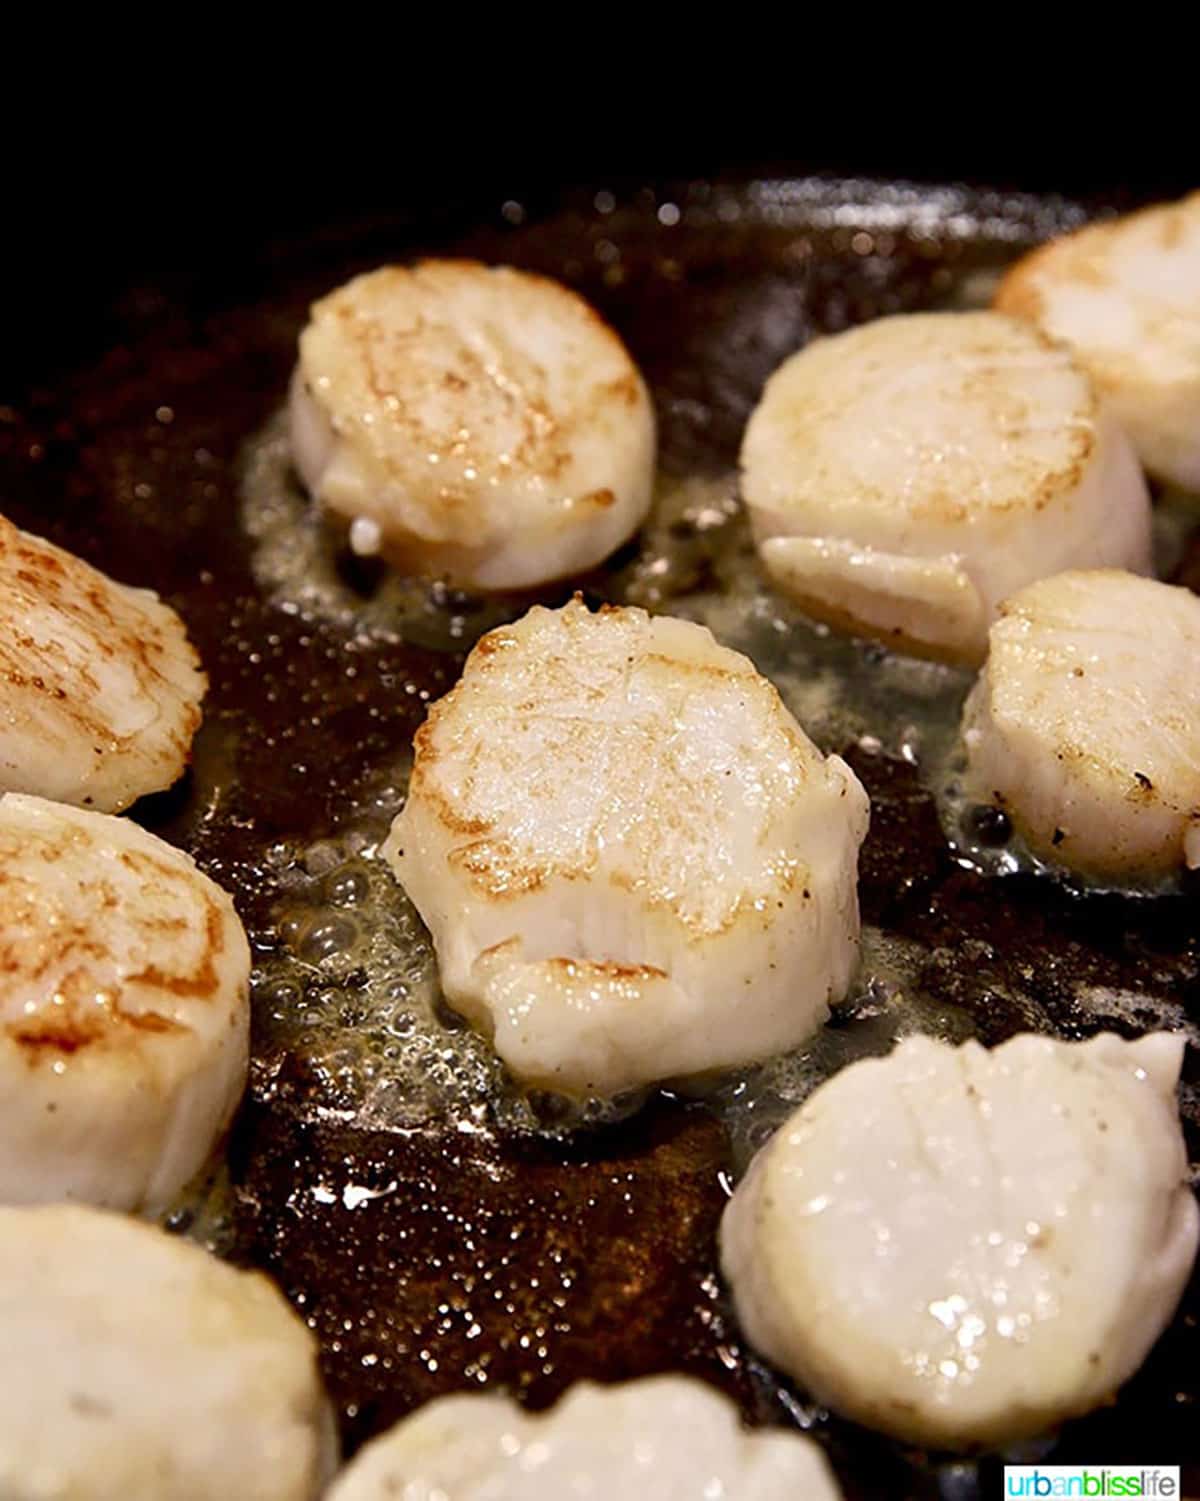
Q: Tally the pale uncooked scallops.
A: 3